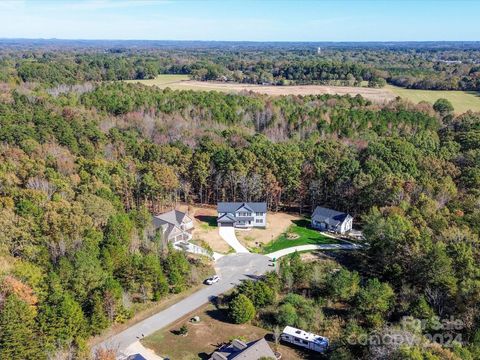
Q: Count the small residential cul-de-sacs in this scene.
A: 1